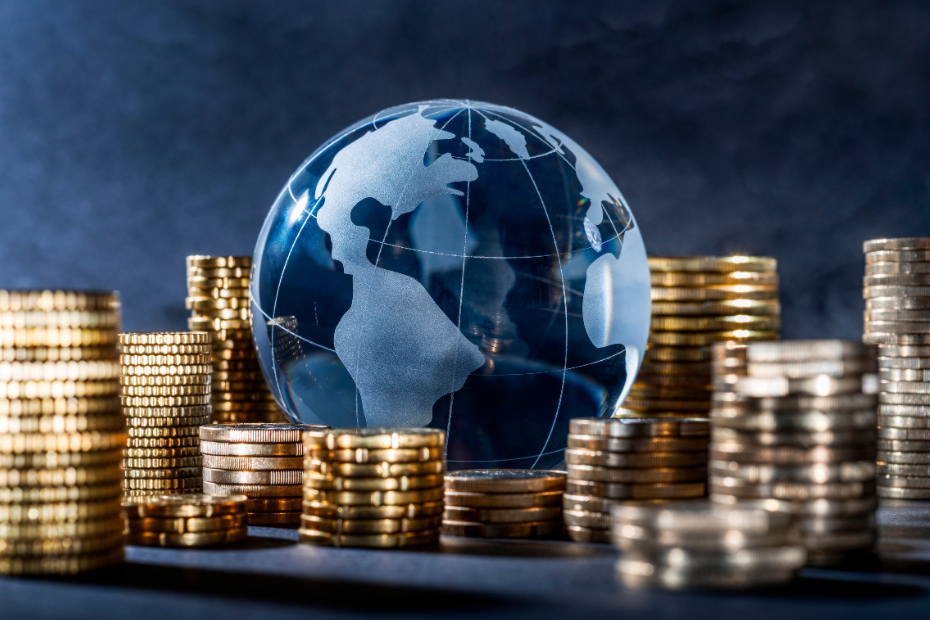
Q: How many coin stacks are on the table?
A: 12